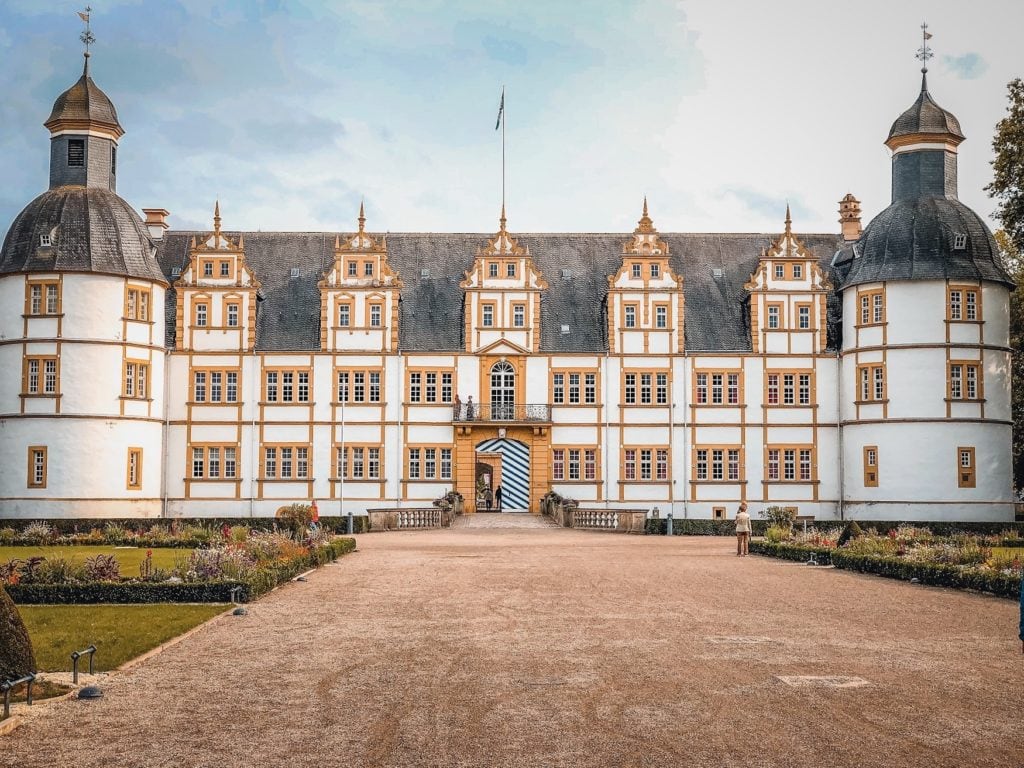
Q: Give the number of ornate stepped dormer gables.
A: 5